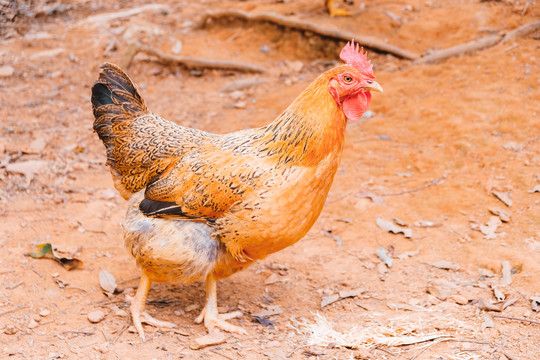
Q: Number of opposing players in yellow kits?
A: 0